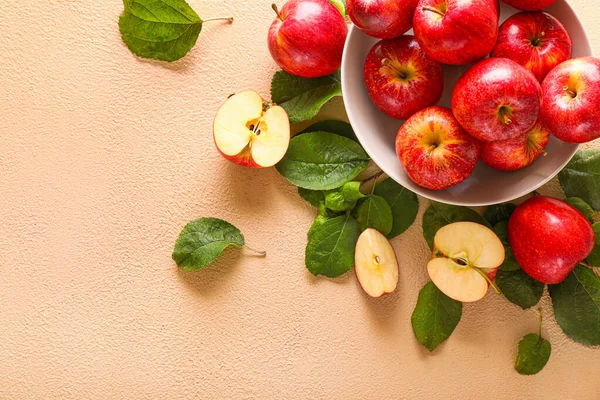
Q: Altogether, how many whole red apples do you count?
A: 11